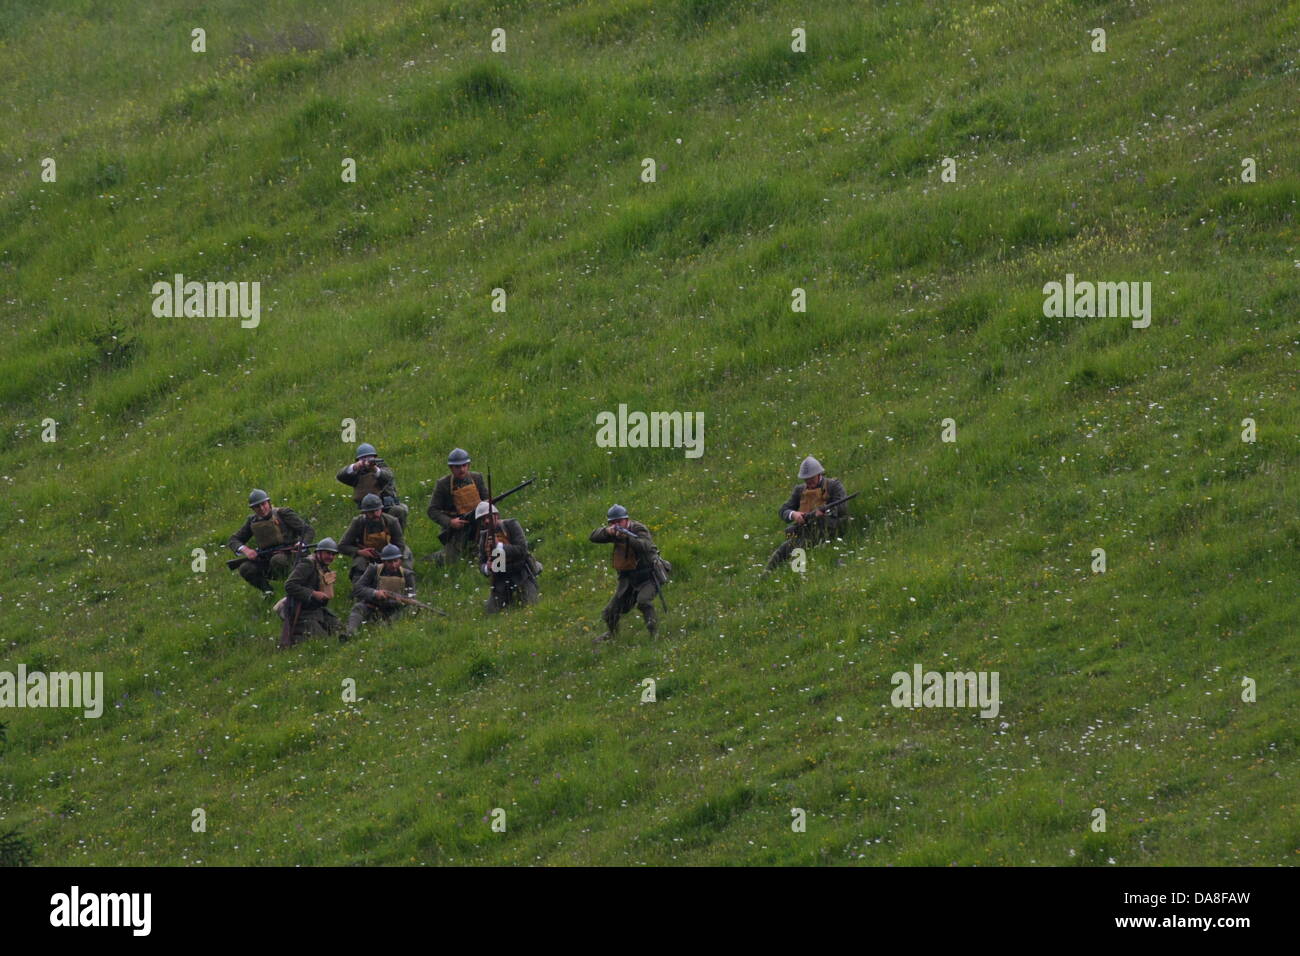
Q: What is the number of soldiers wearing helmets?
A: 9